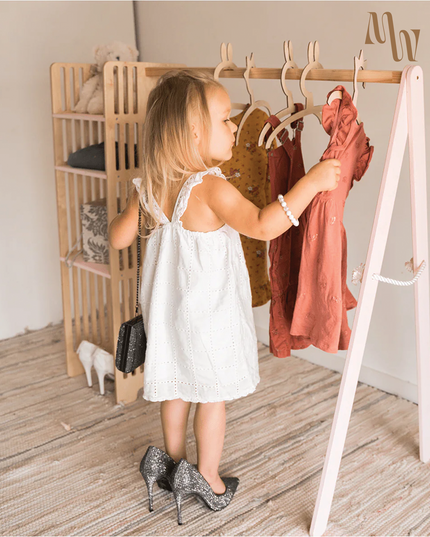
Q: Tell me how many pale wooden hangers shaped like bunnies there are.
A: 3